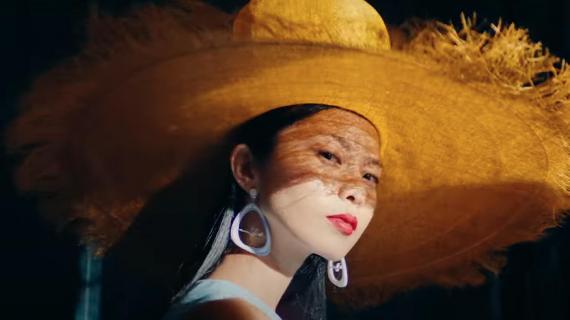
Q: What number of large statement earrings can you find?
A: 2